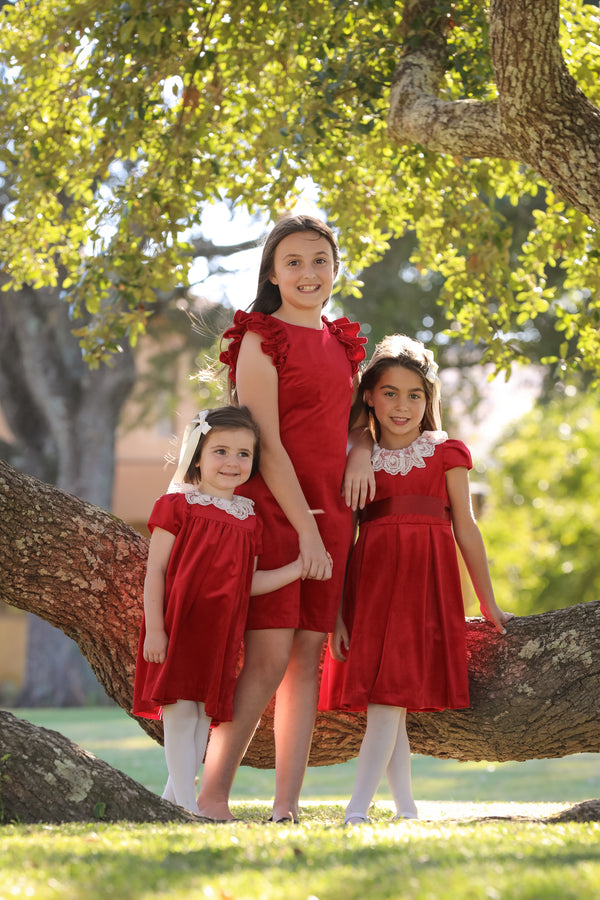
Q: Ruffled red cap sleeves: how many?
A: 2